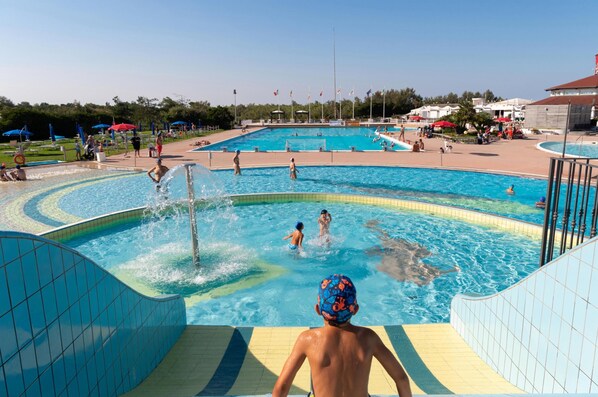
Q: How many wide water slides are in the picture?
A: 1